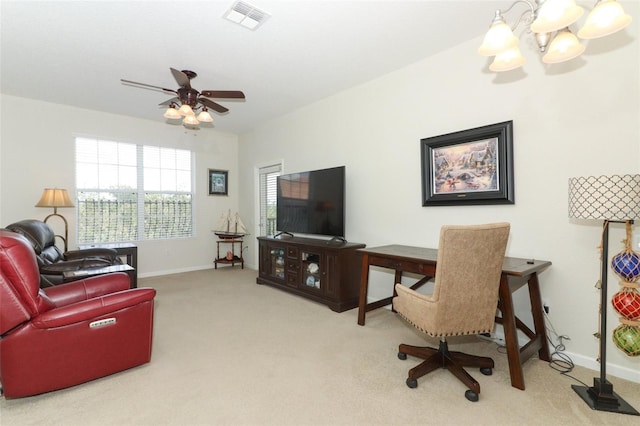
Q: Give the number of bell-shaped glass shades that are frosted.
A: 9